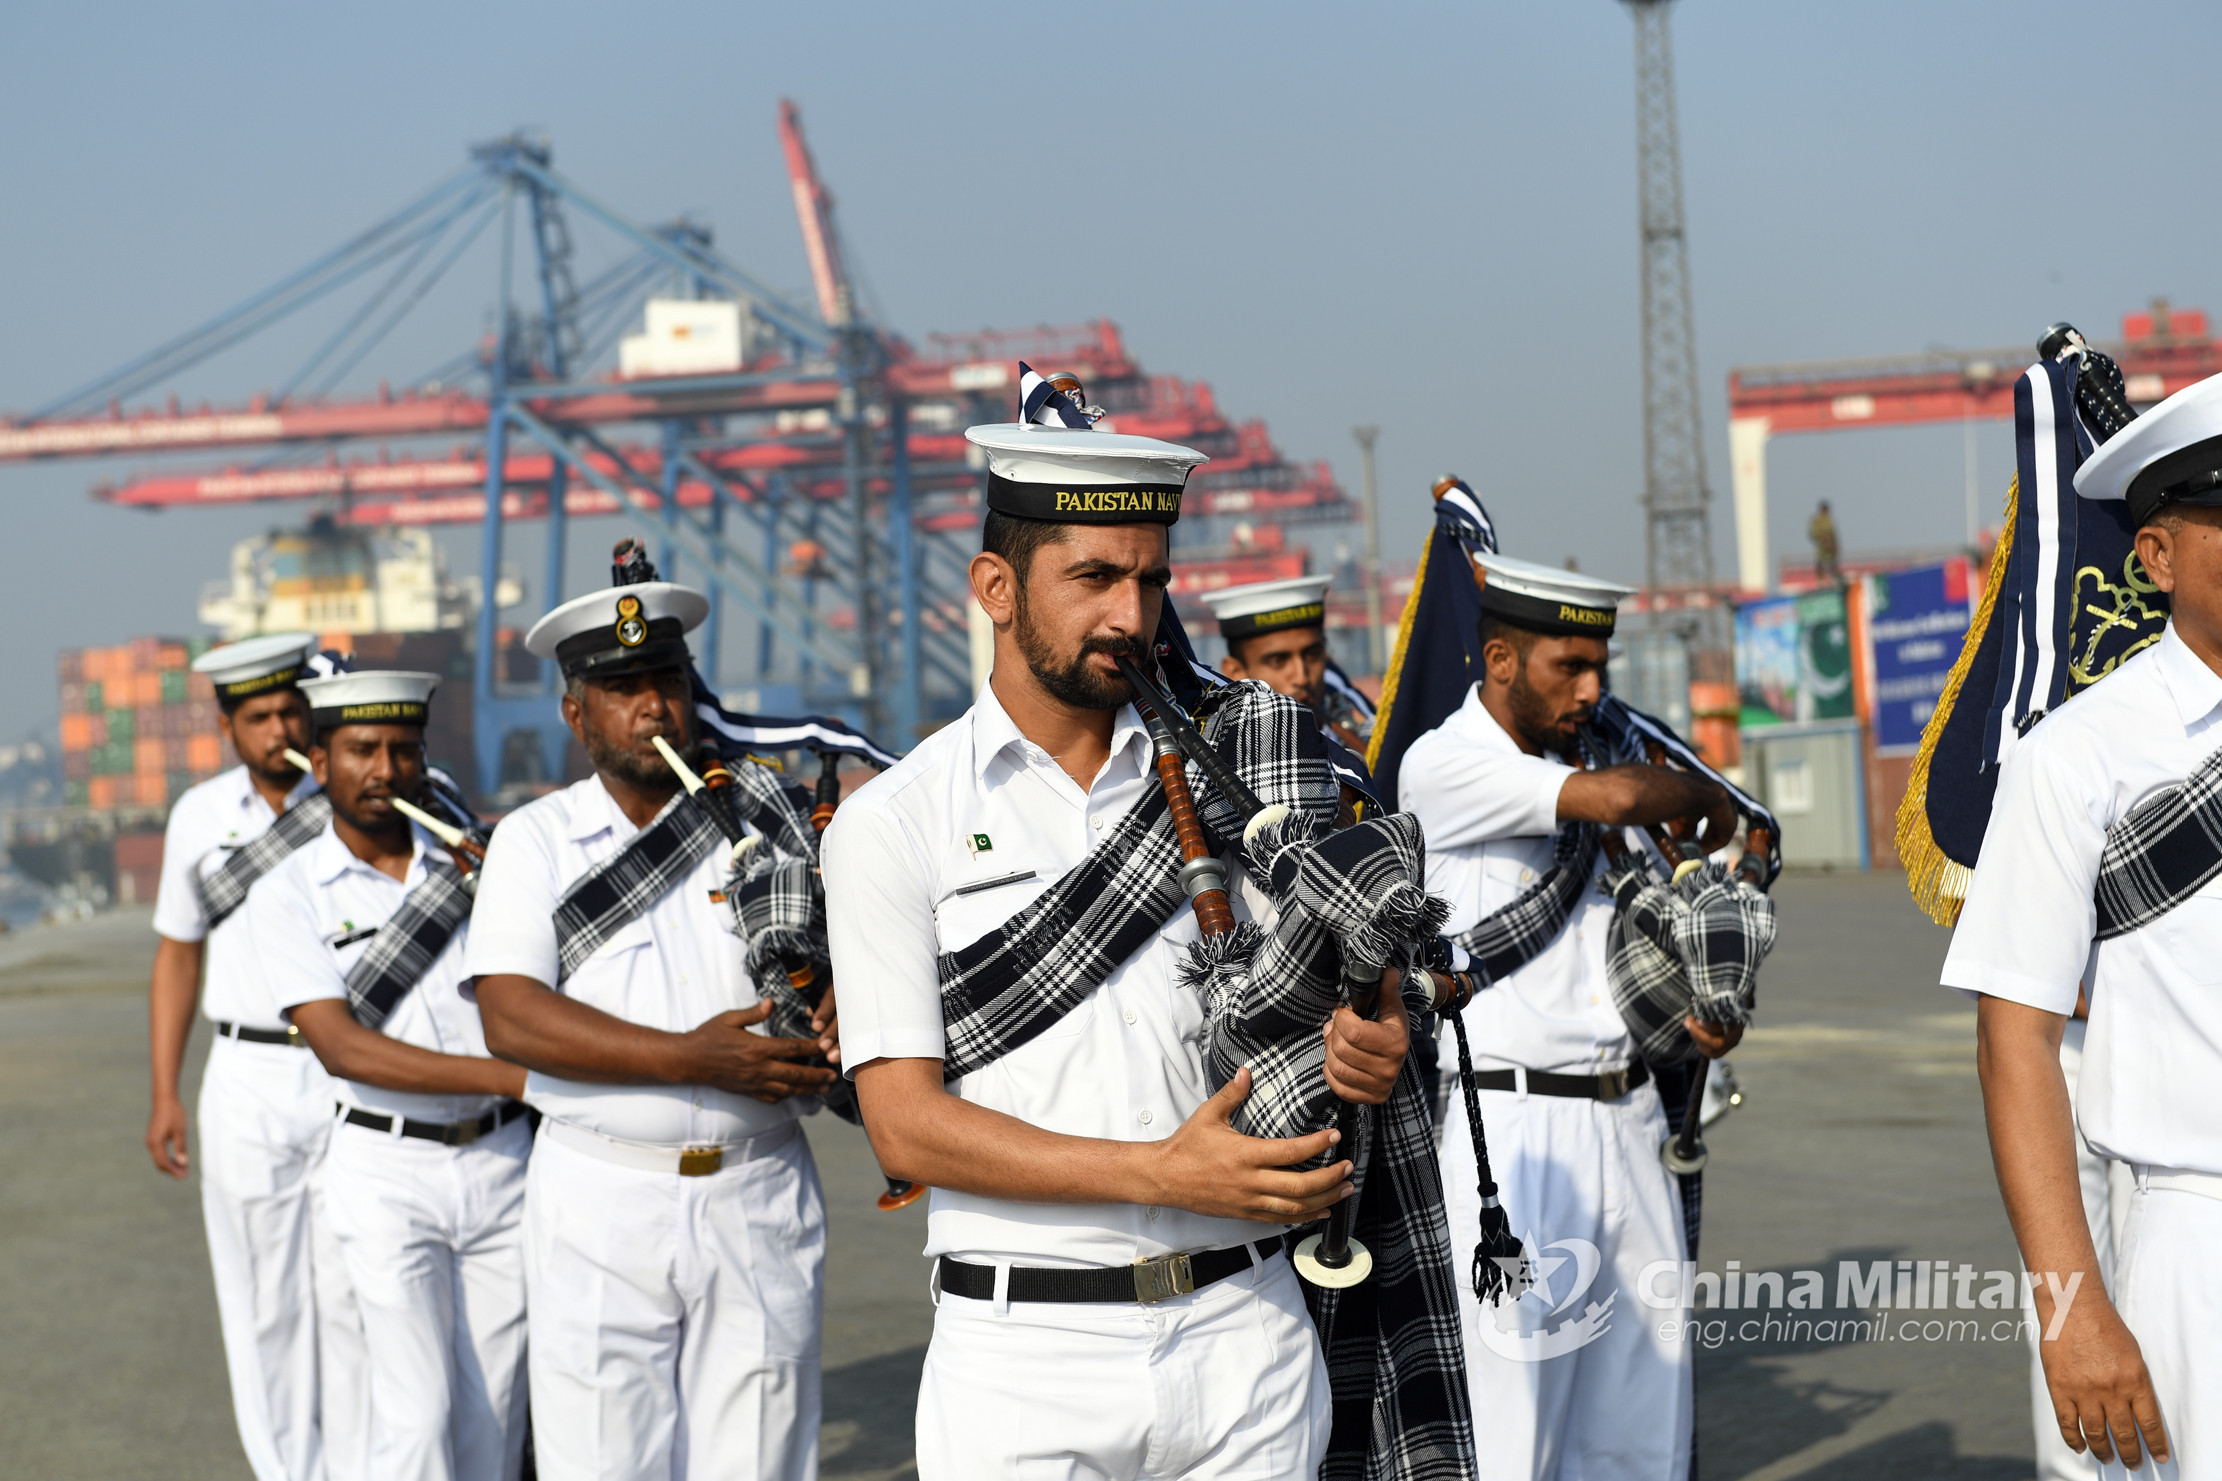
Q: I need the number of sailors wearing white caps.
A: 7